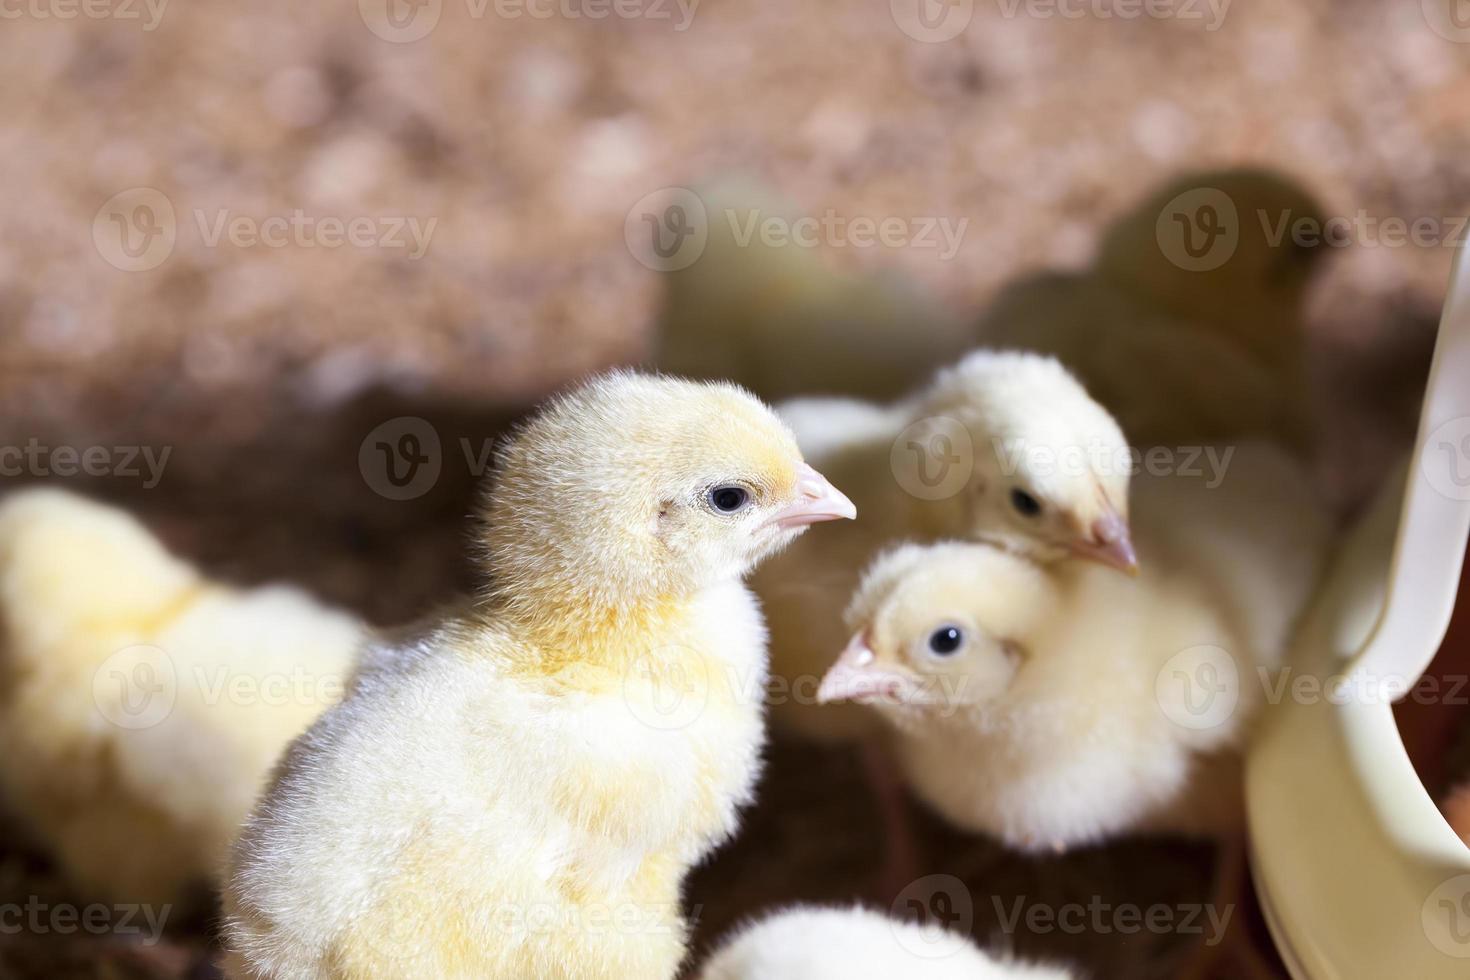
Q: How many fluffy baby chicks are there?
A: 7